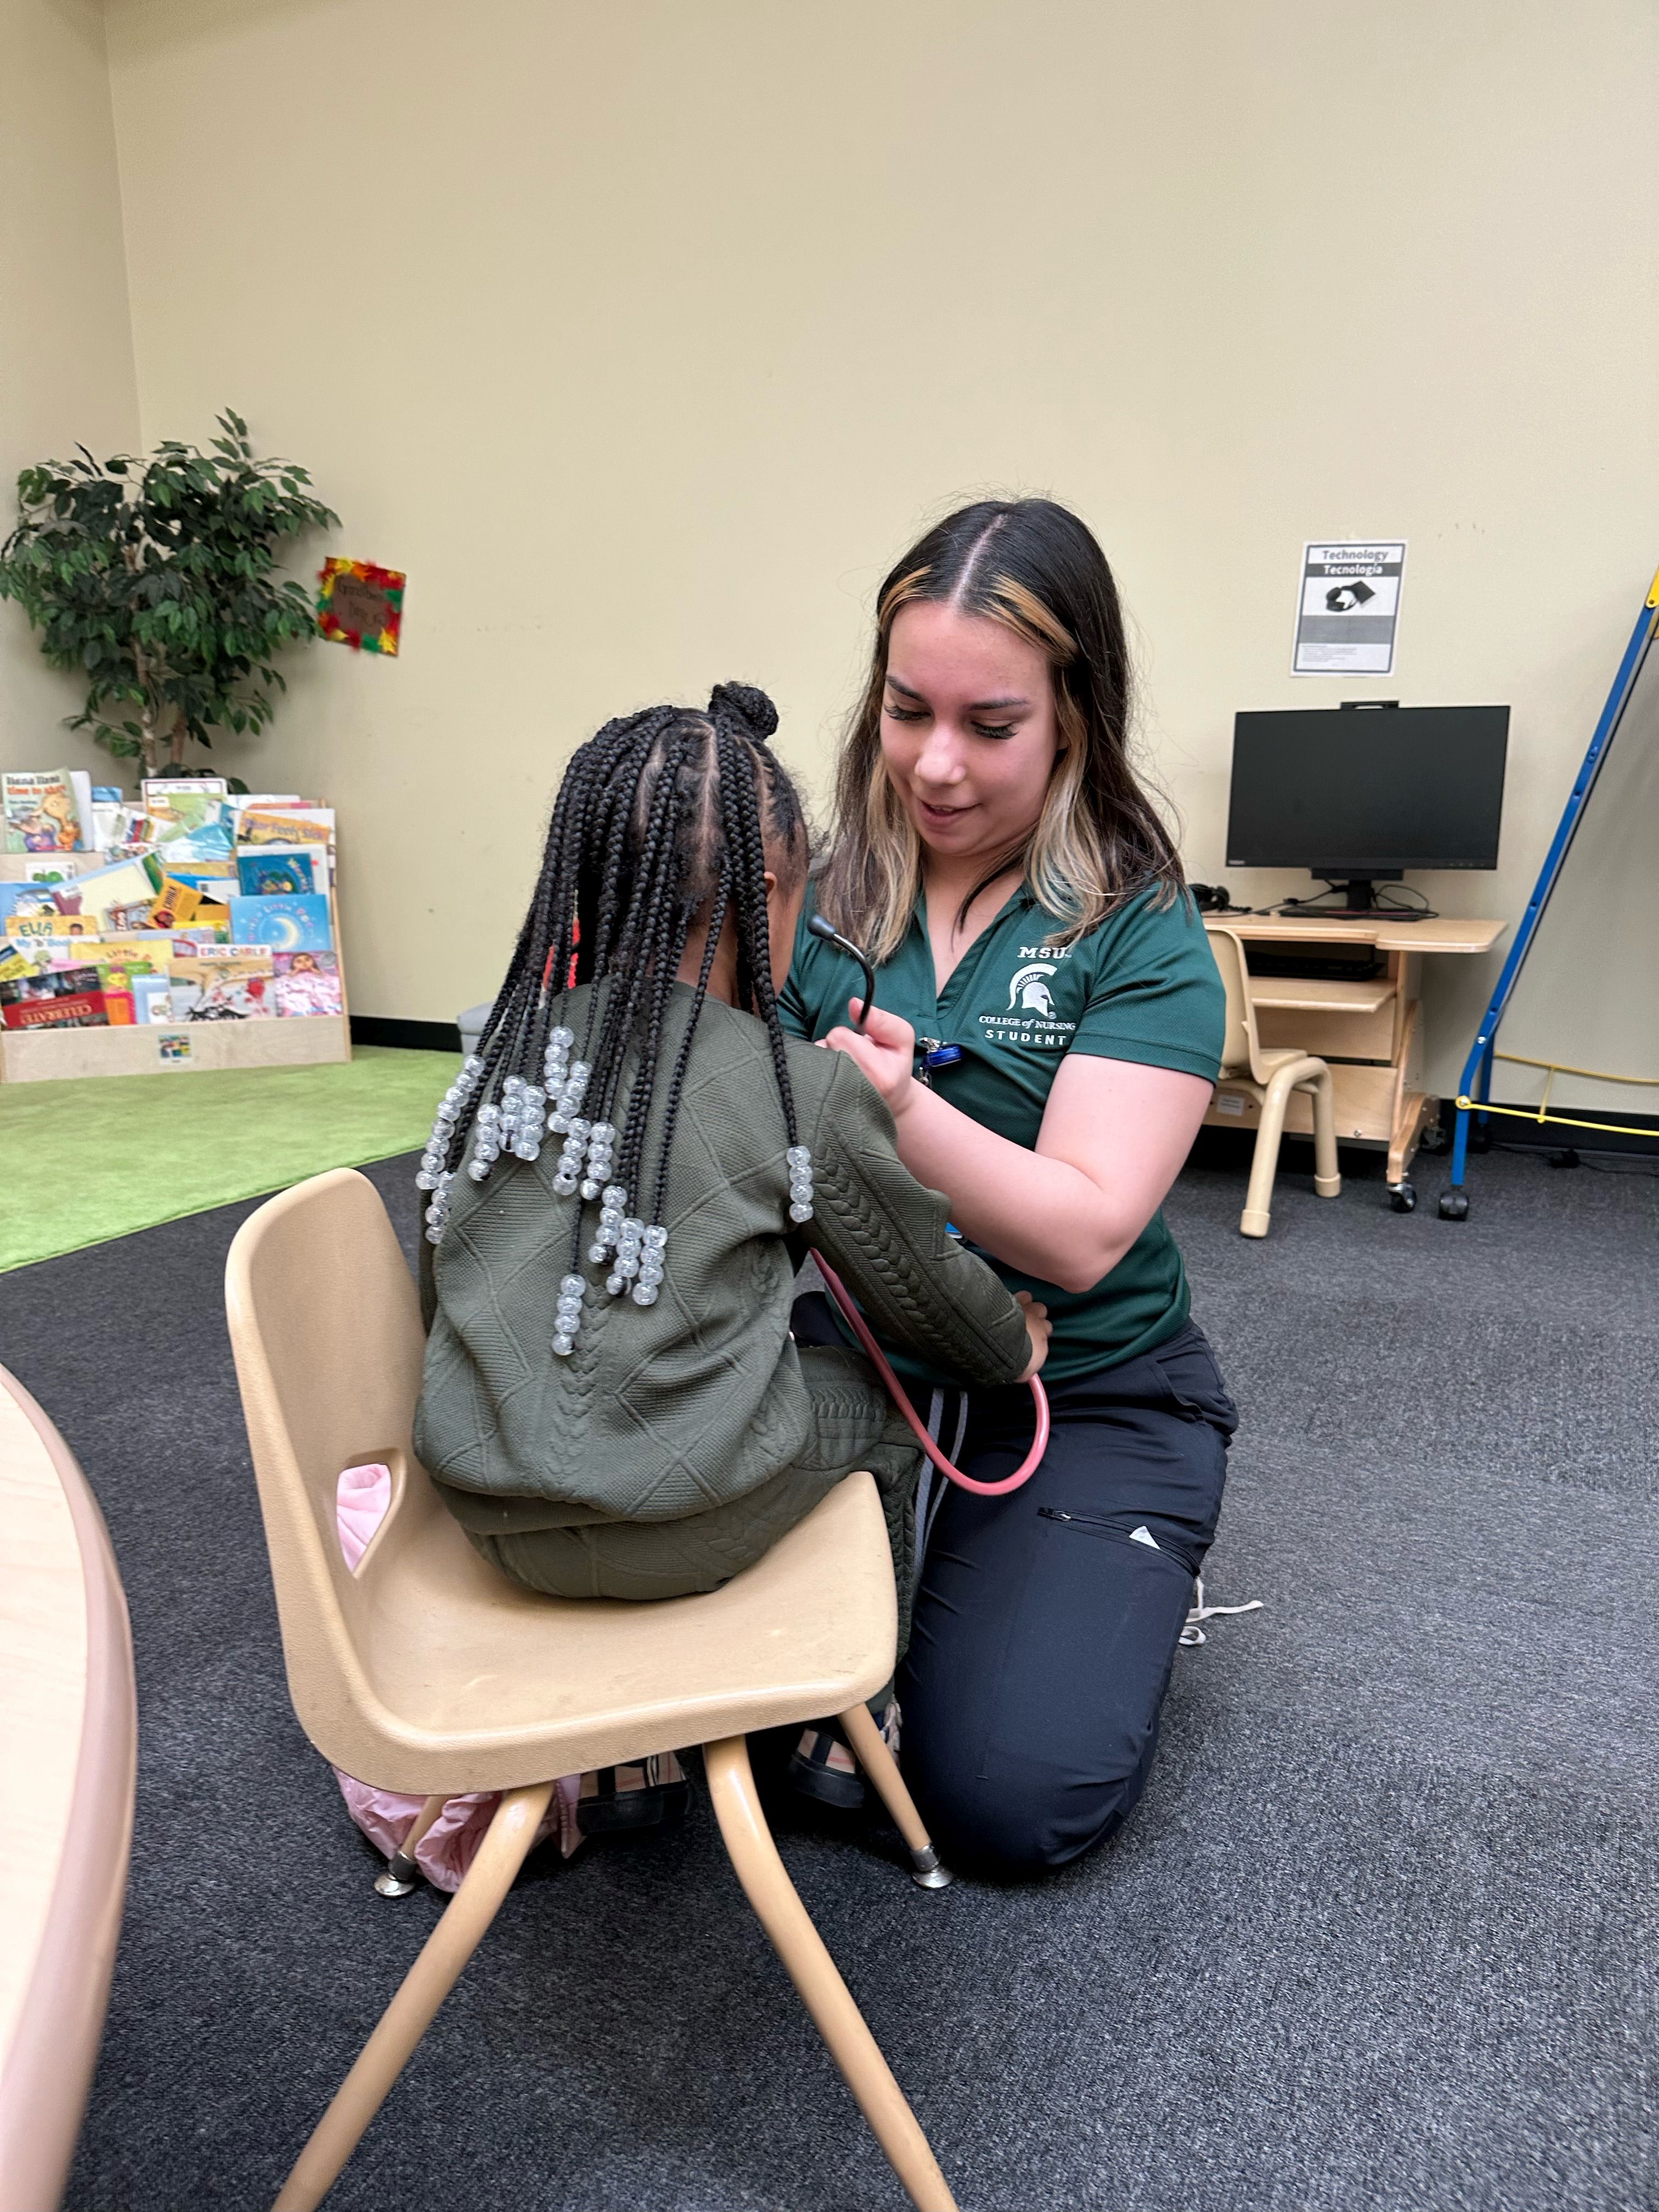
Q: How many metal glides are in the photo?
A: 2